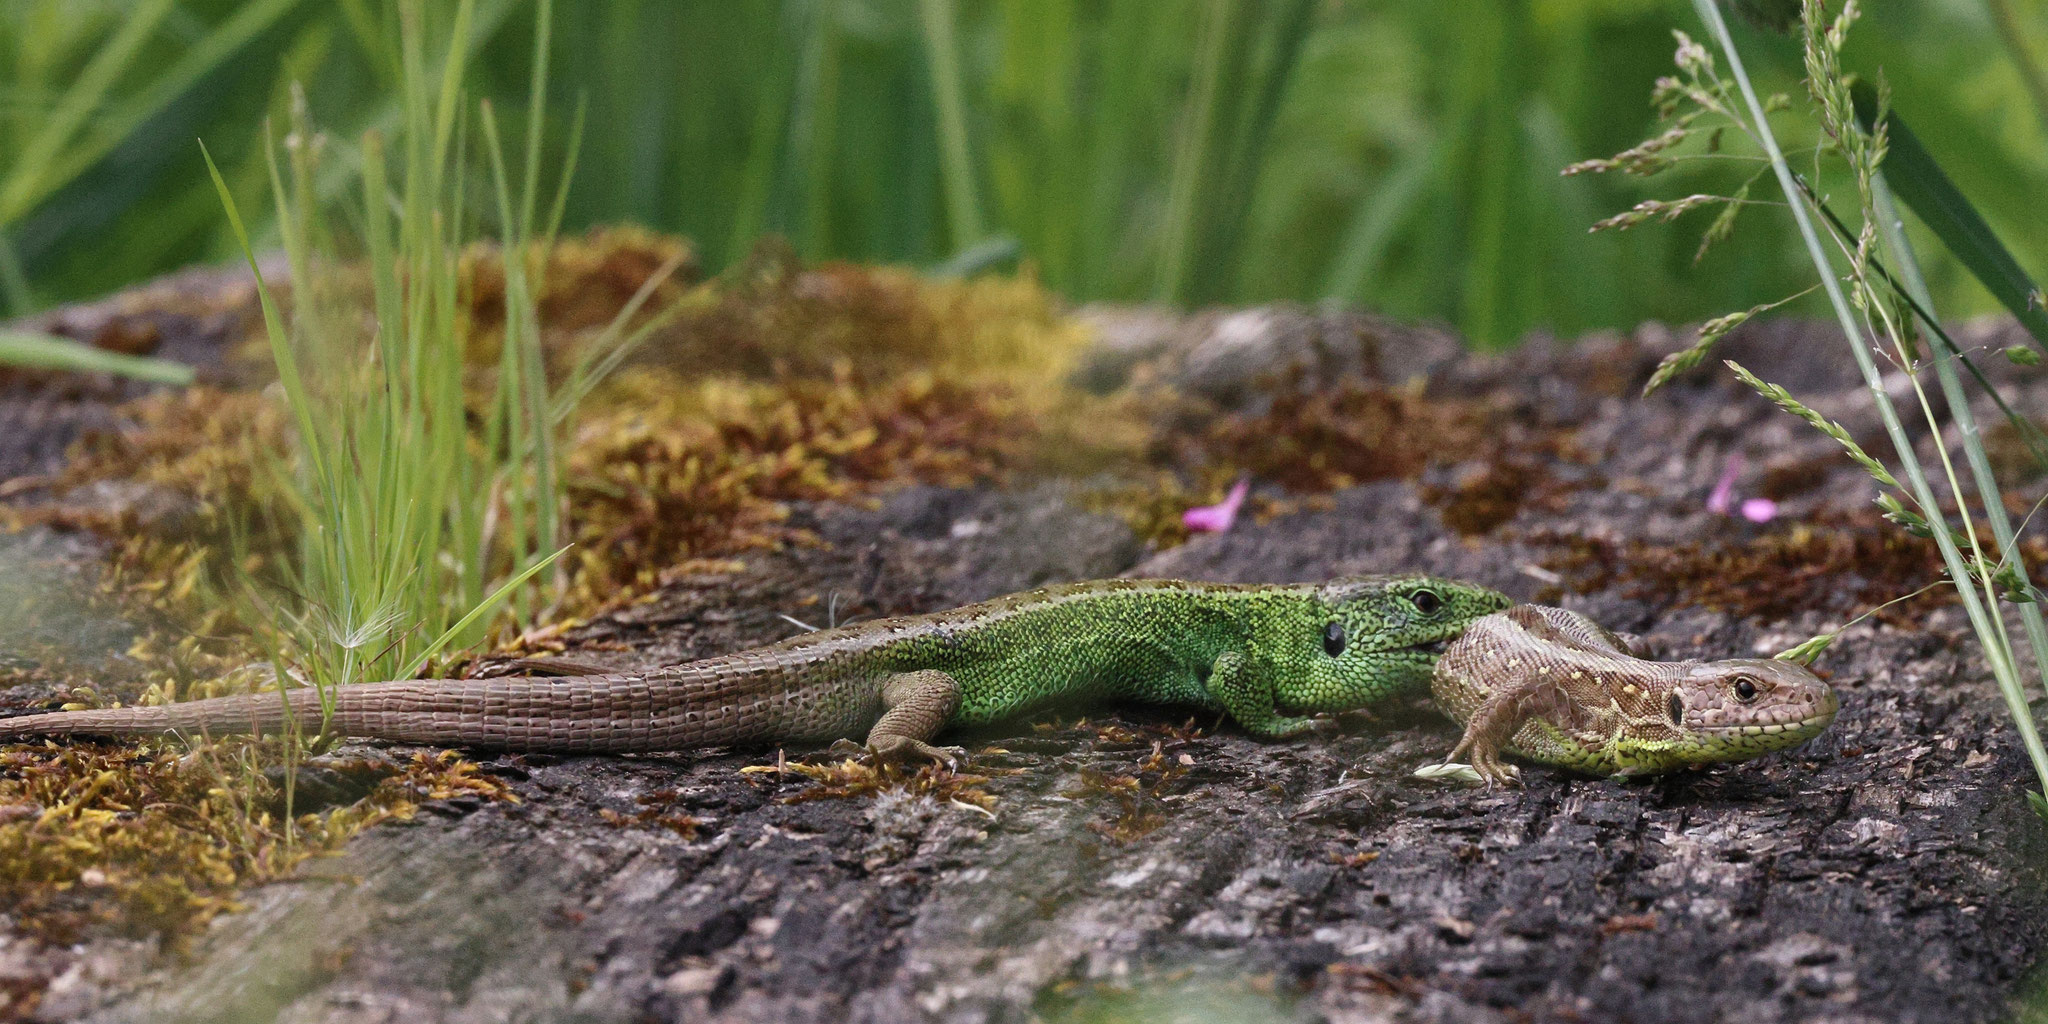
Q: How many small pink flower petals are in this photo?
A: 3